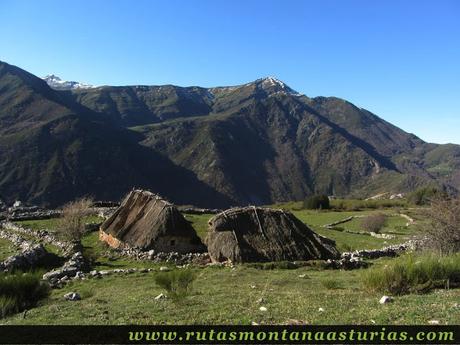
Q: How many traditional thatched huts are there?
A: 2